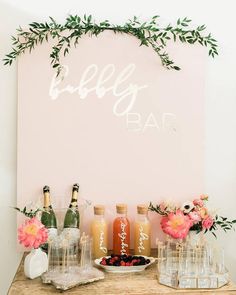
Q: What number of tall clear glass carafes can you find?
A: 3